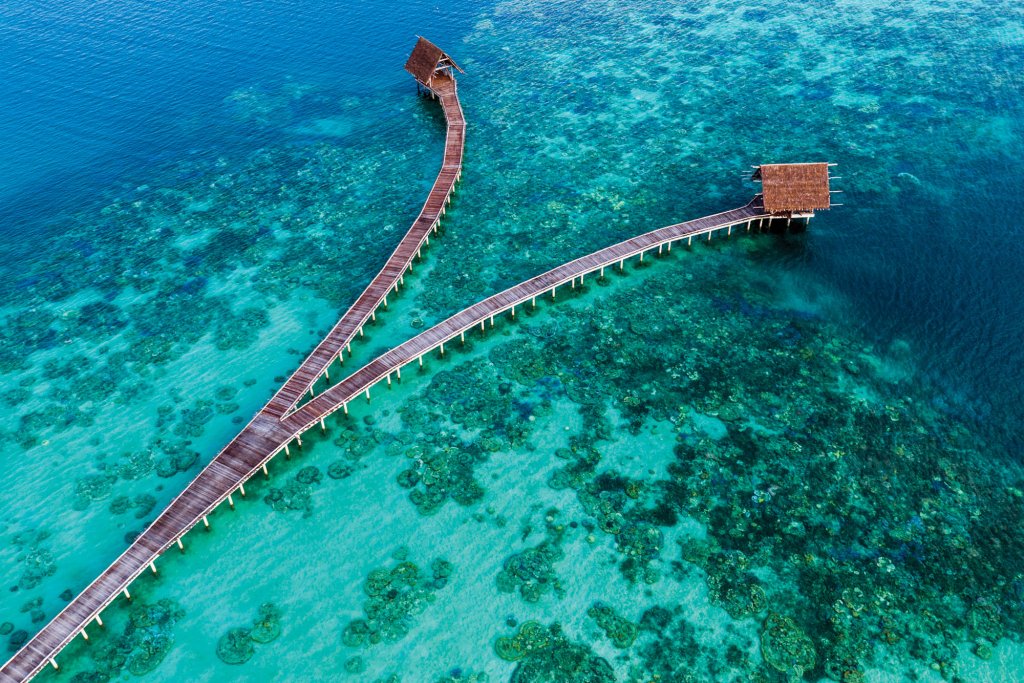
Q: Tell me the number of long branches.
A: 2